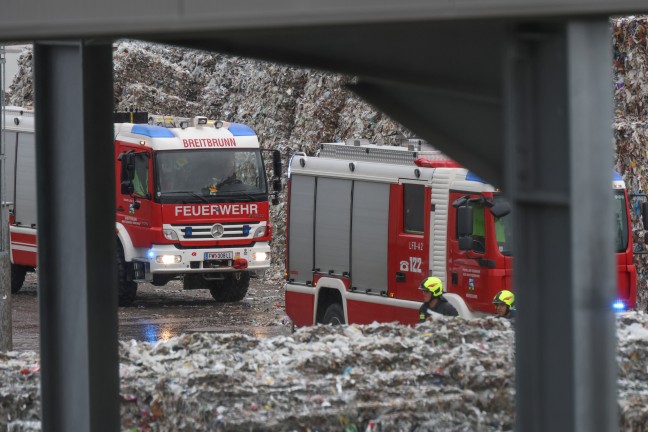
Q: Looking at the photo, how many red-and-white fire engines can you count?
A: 2